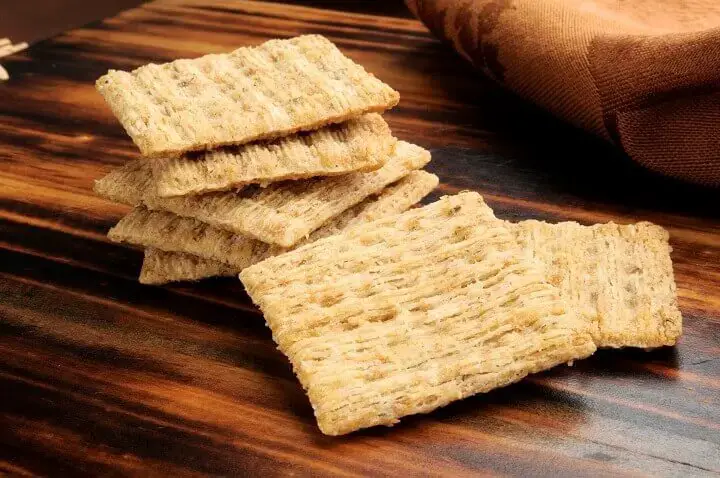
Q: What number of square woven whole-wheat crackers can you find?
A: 7